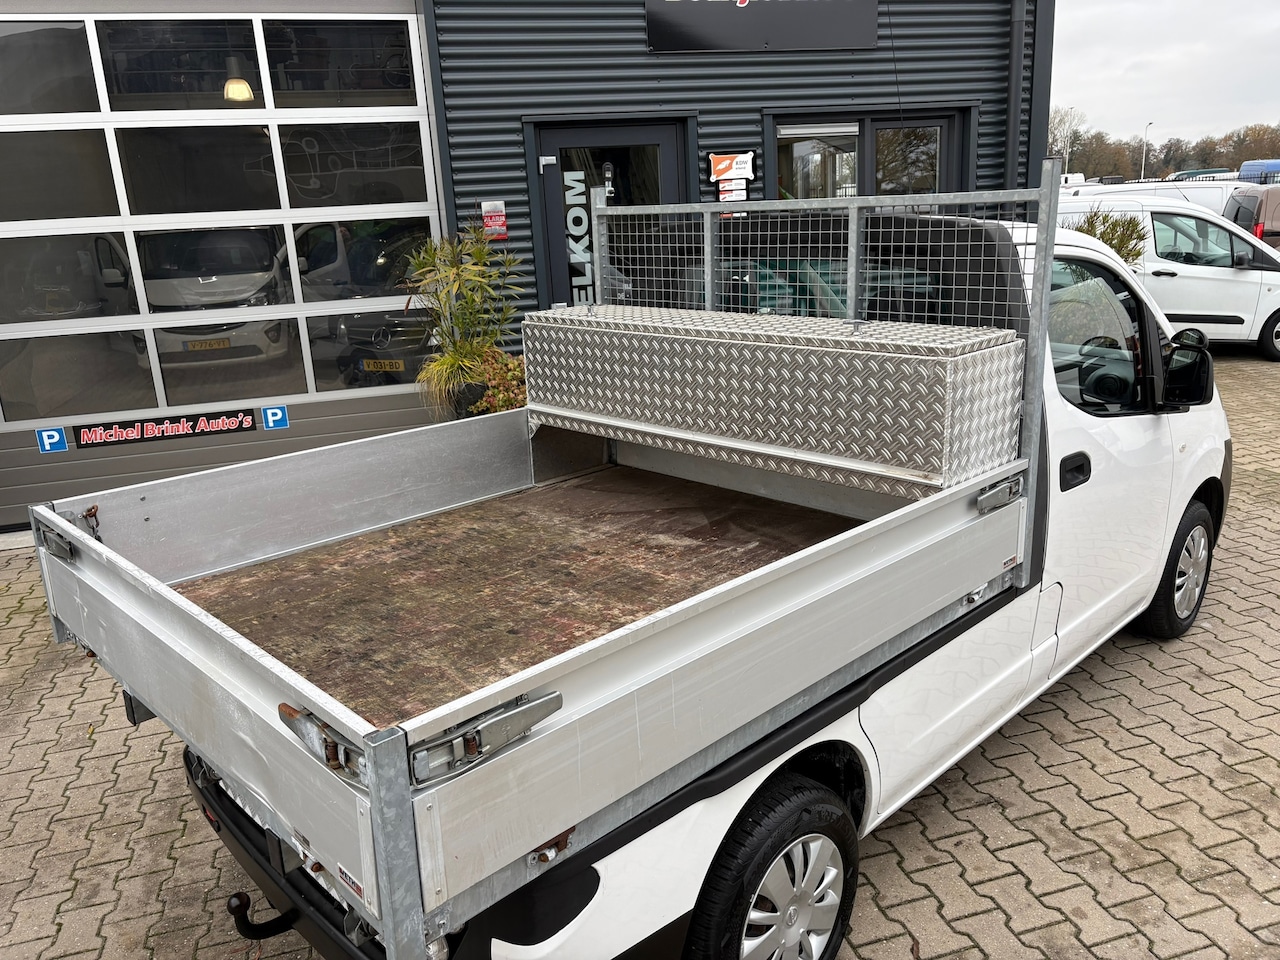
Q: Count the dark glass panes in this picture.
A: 12